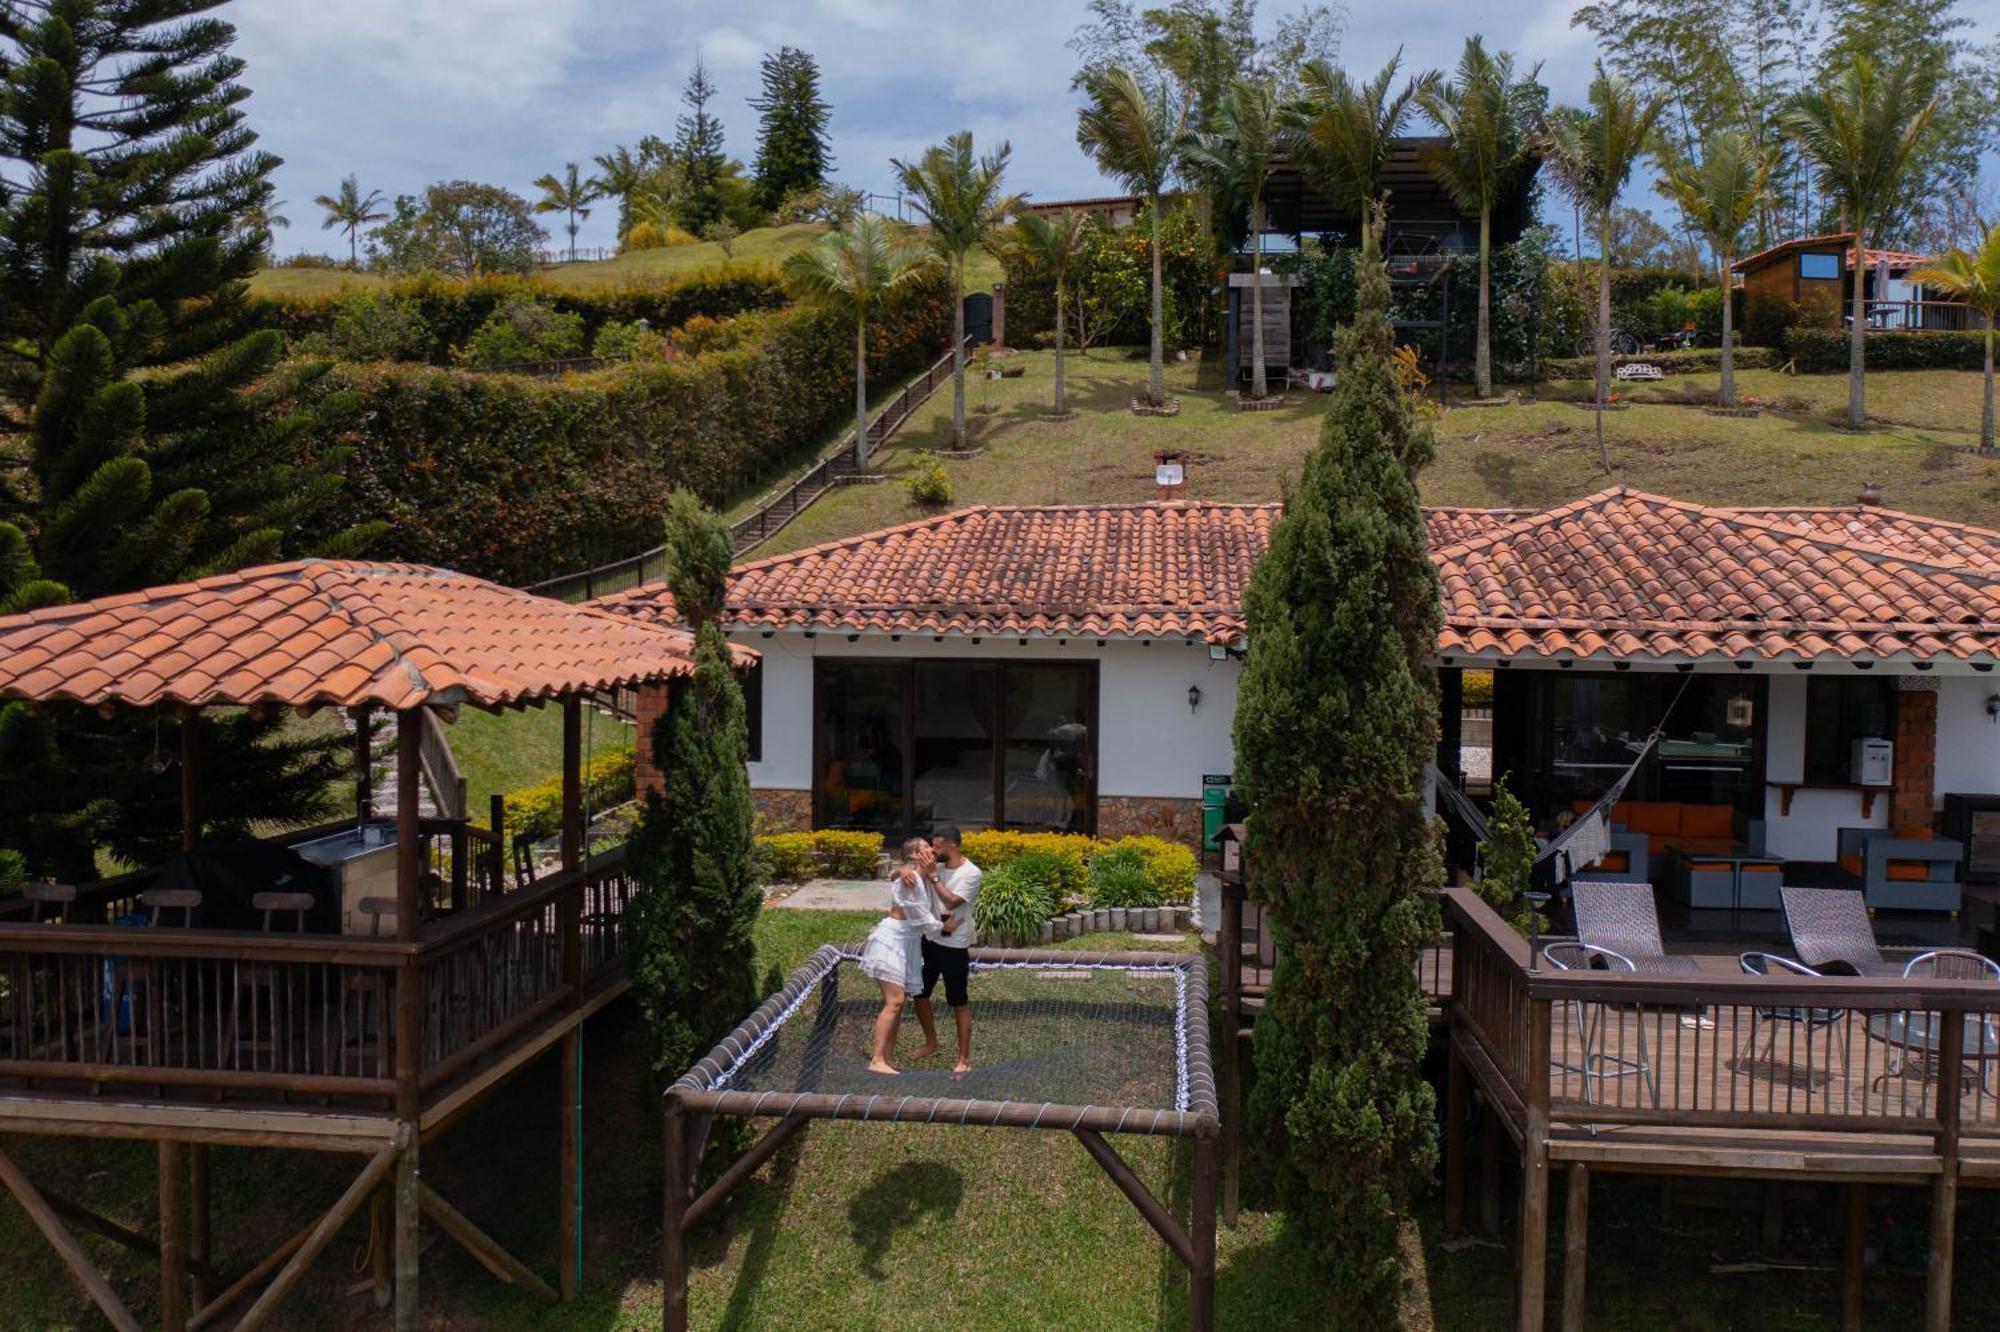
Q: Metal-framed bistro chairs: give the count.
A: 3